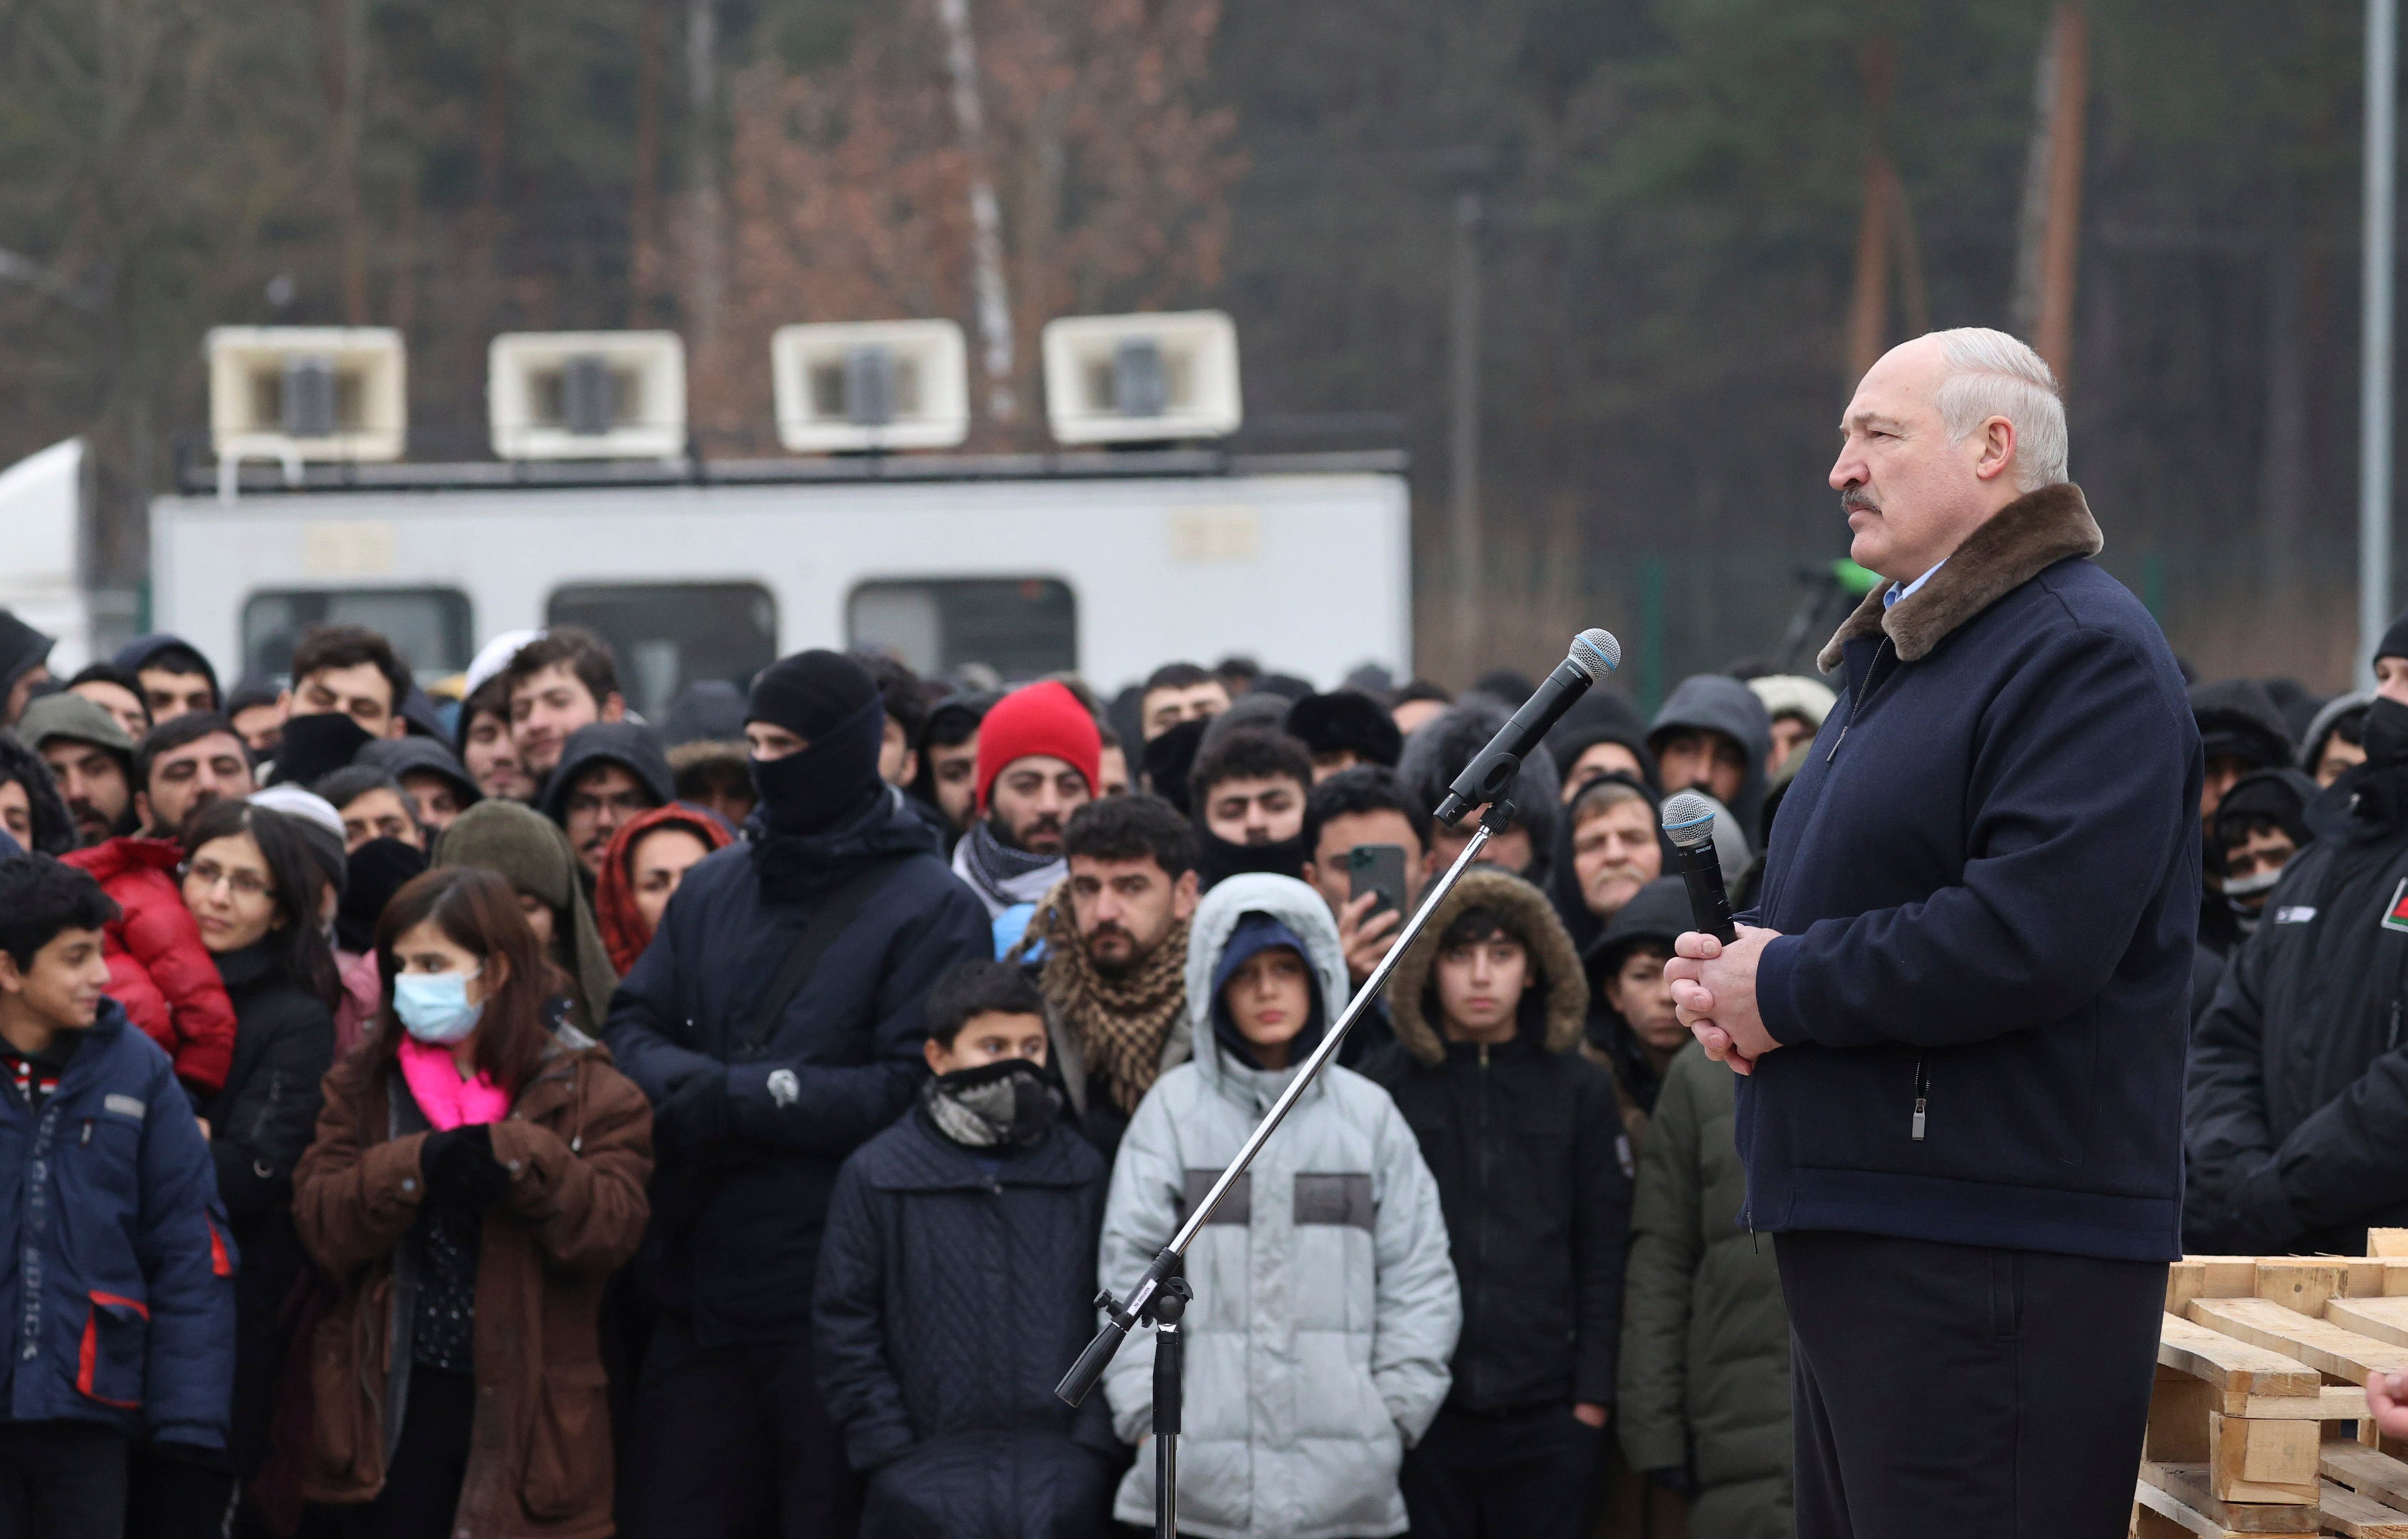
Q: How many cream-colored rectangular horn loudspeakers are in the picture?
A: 4